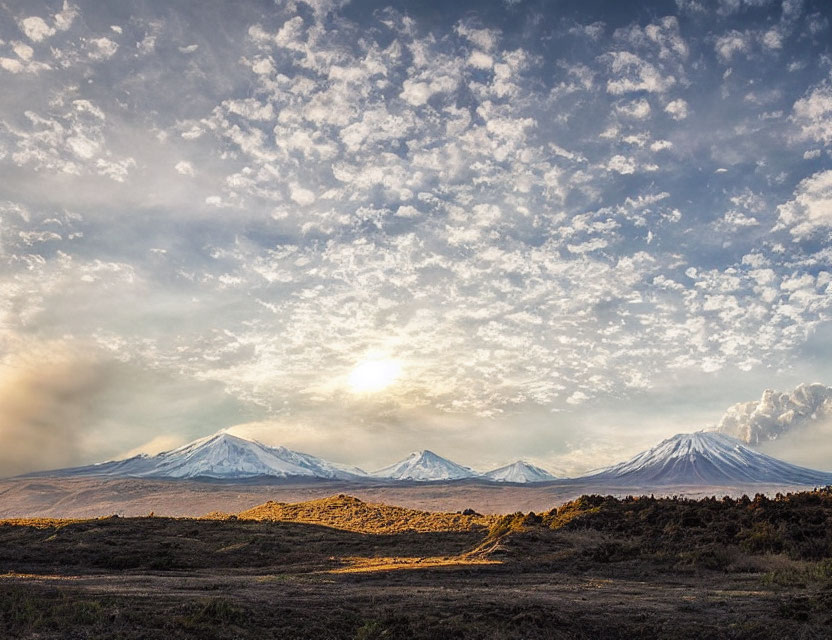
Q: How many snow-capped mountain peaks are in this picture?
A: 4